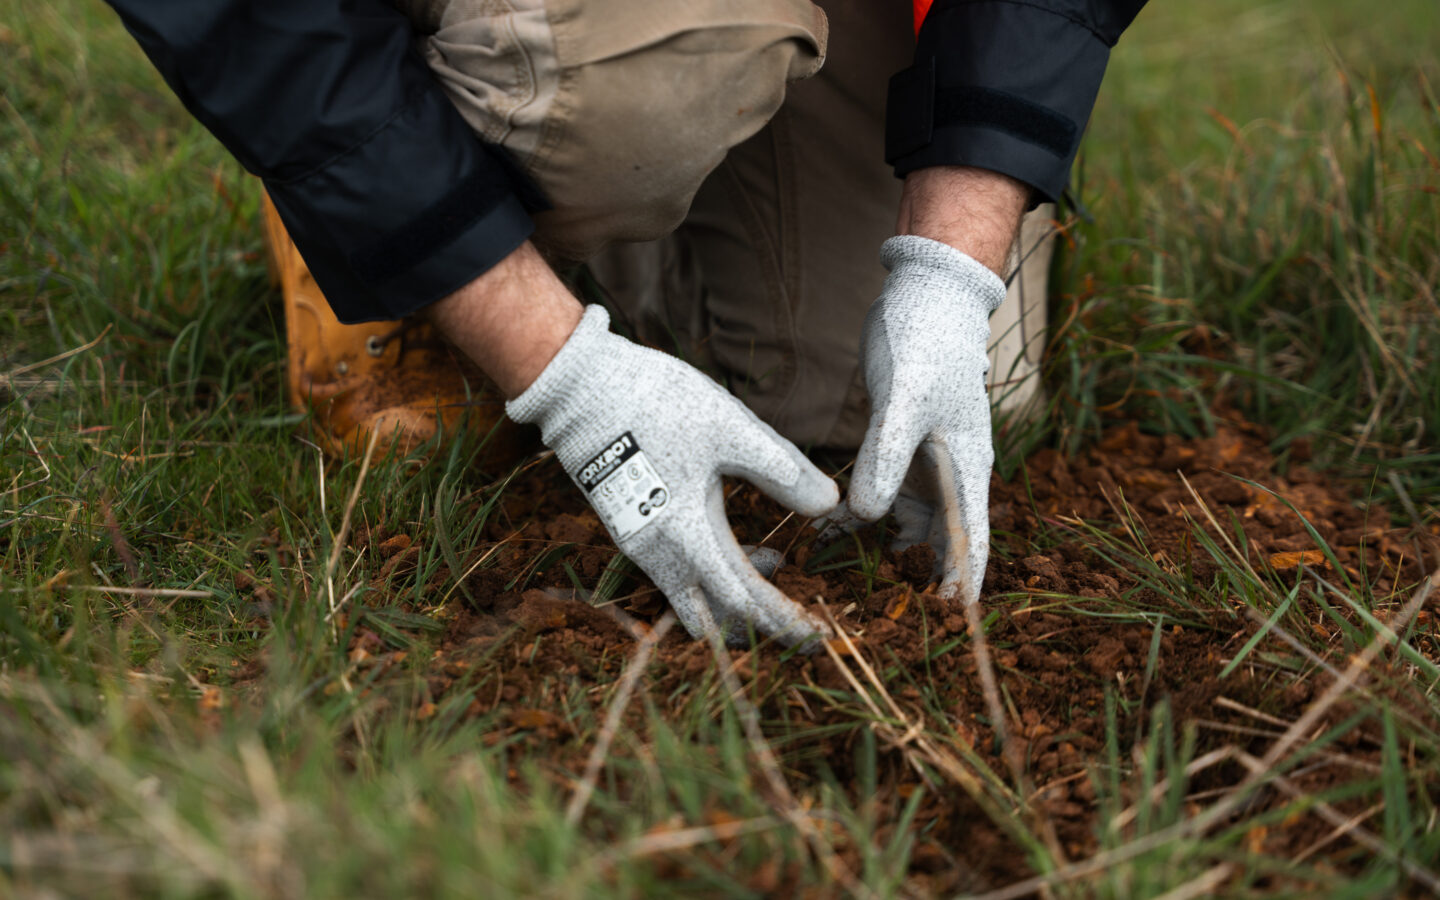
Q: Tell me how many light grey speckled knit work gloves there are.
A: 2